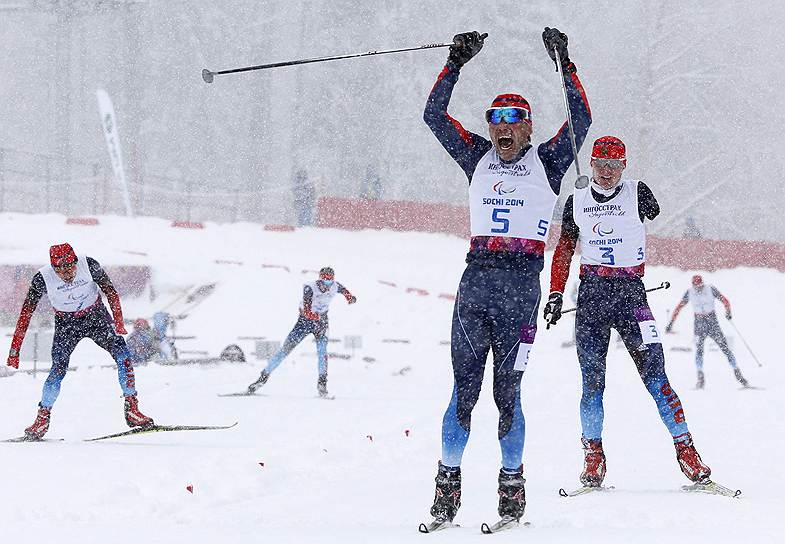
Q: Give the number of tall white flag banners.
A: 1